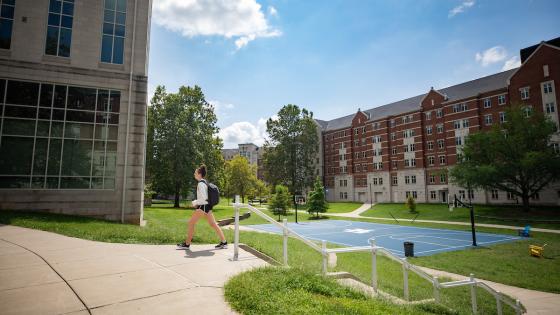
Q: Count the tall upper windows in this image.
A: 3